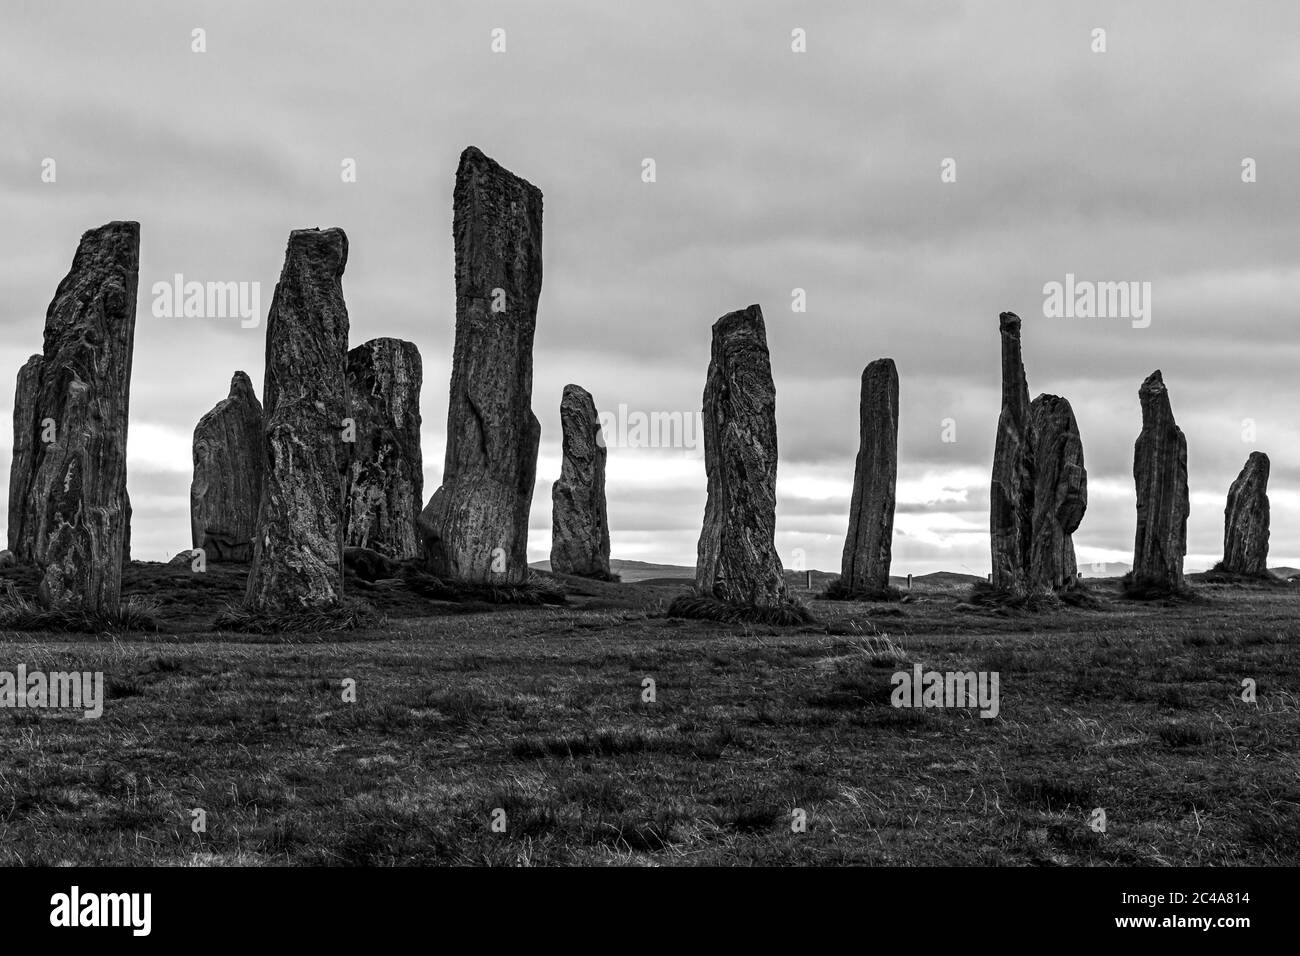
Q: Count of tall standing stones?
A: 13